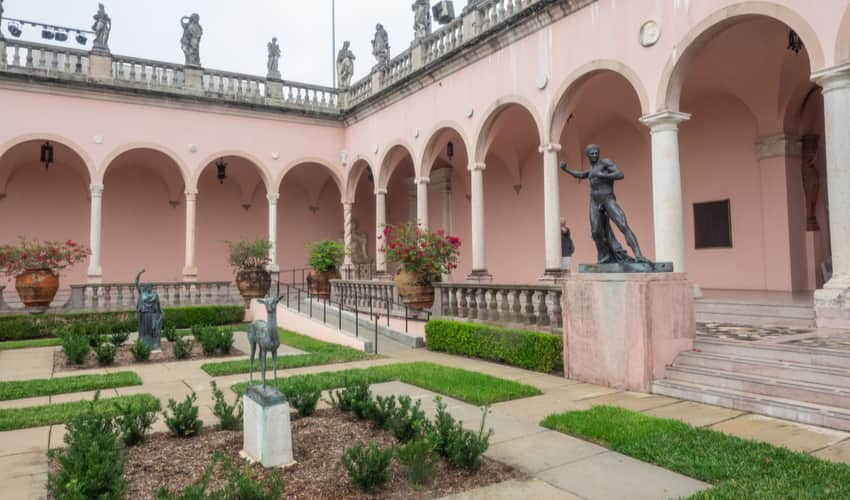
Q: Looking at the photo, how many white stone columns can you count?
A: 10